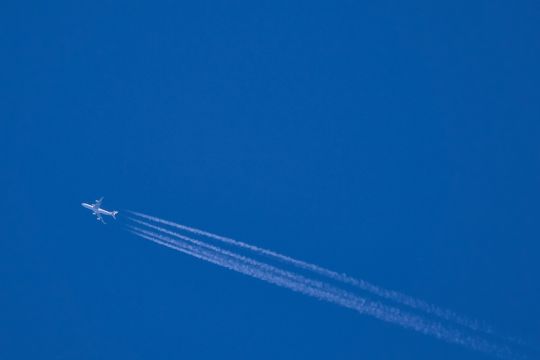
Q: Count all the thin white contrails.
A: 4